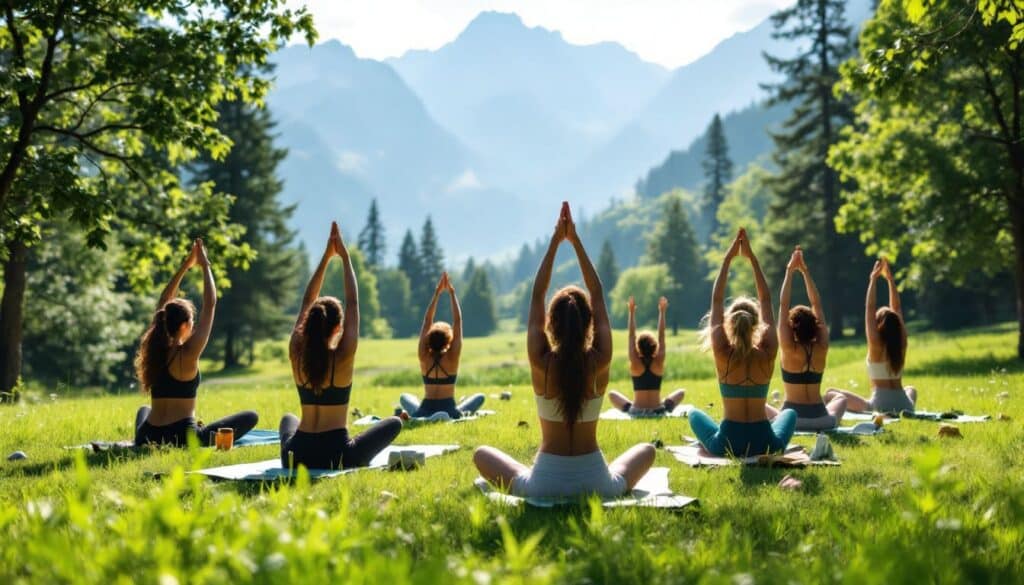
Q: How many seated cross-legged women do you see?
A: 8